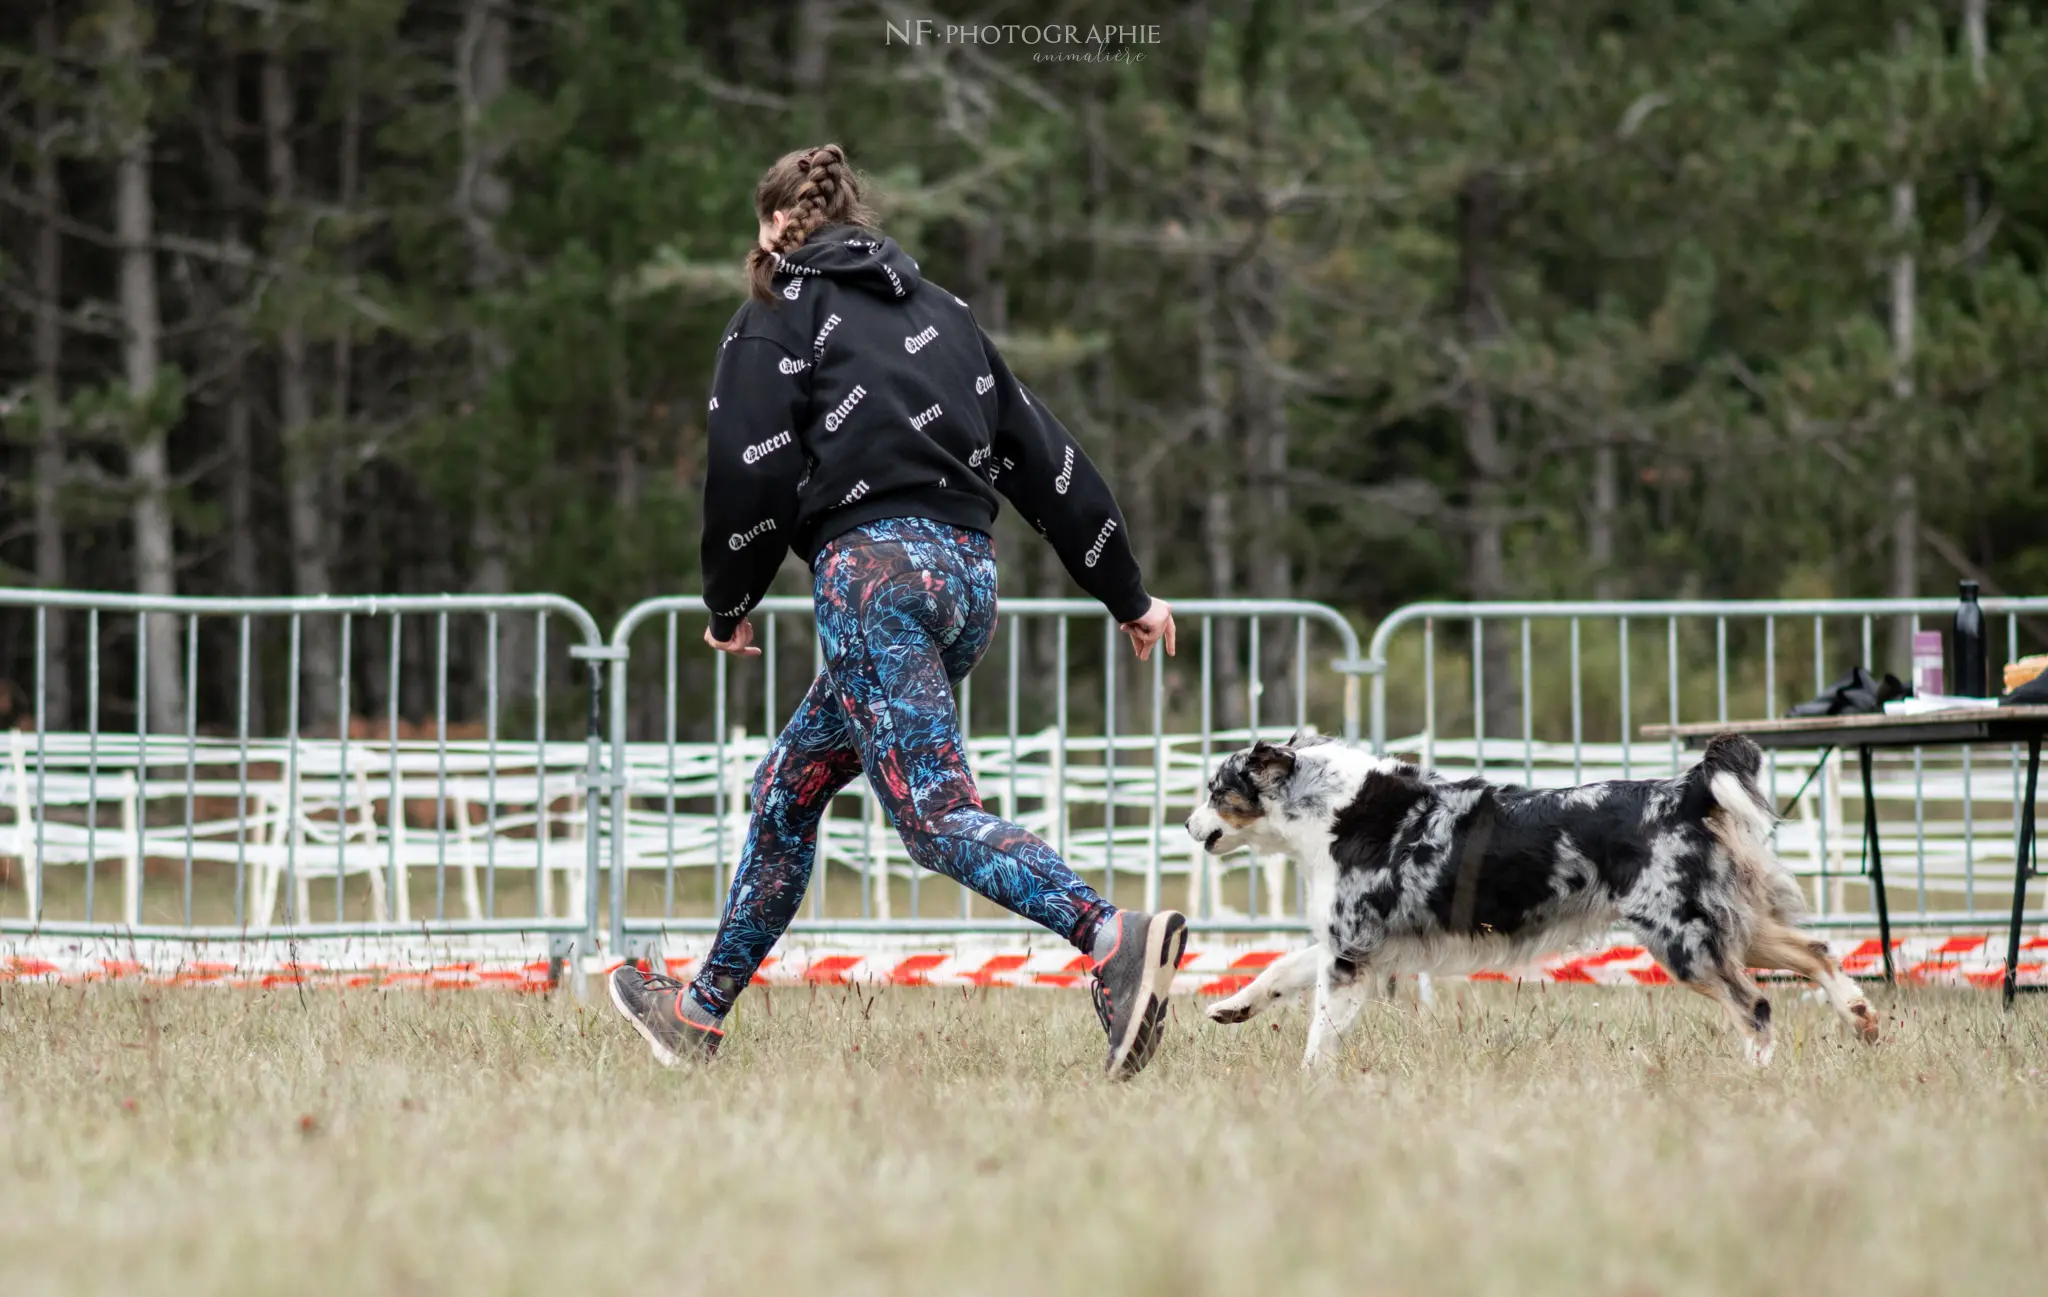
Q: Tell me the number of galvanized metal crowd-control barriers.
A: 3